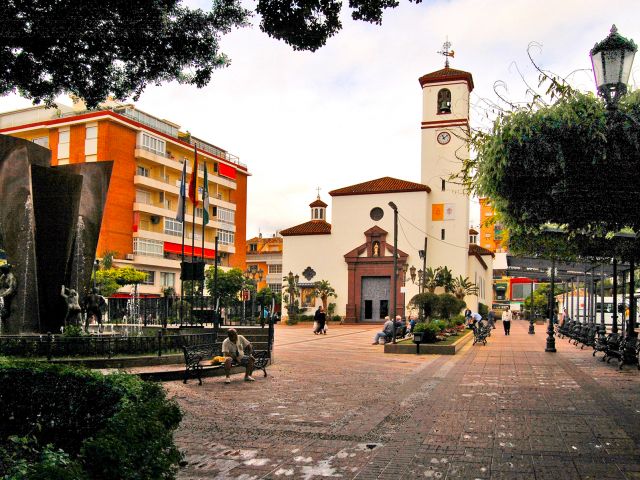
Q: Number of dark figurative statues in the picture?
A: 3